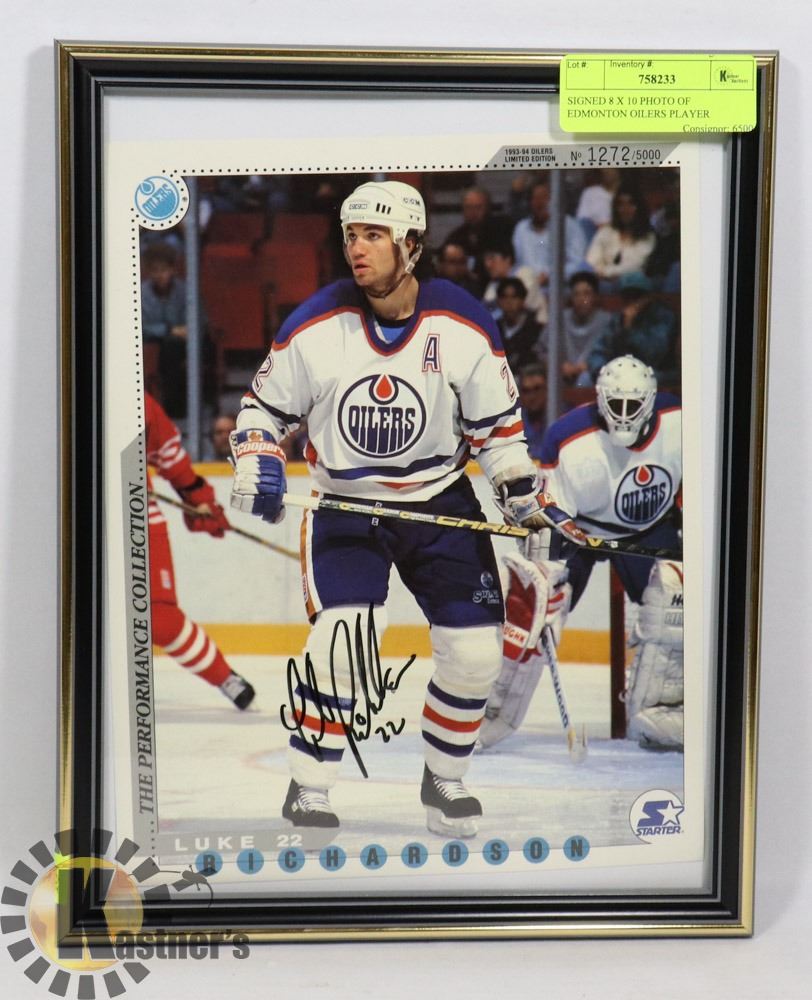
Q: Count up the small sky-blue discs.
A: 10